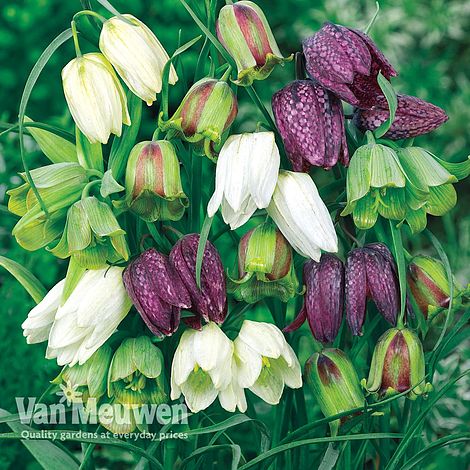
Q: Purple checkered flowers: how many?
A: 7